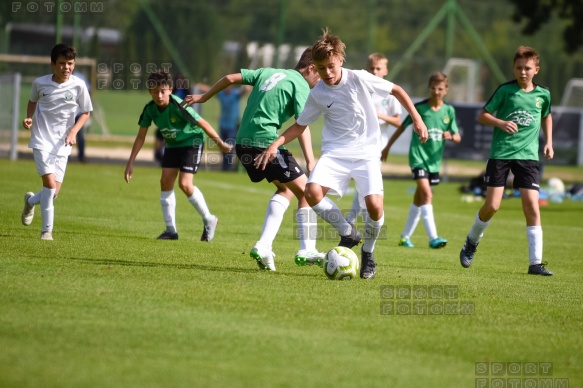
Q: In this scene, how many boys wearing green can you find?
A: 4